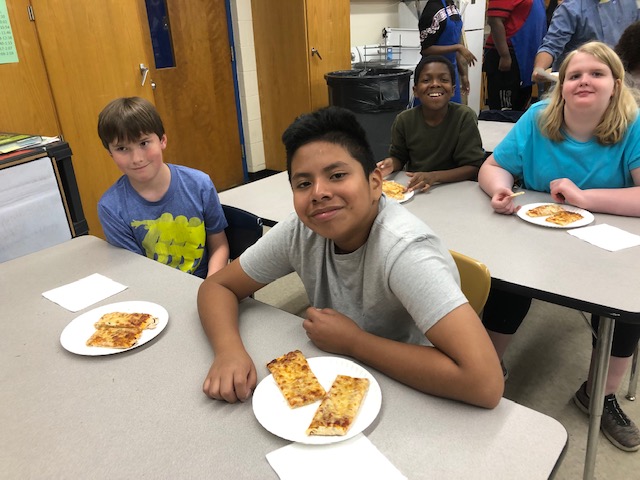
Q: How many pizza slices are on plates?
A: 8